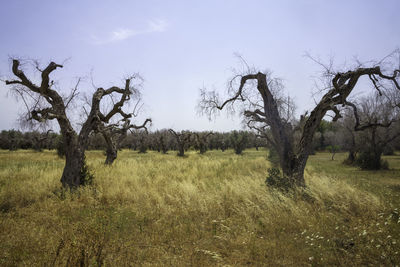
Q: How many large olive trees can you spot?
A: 2